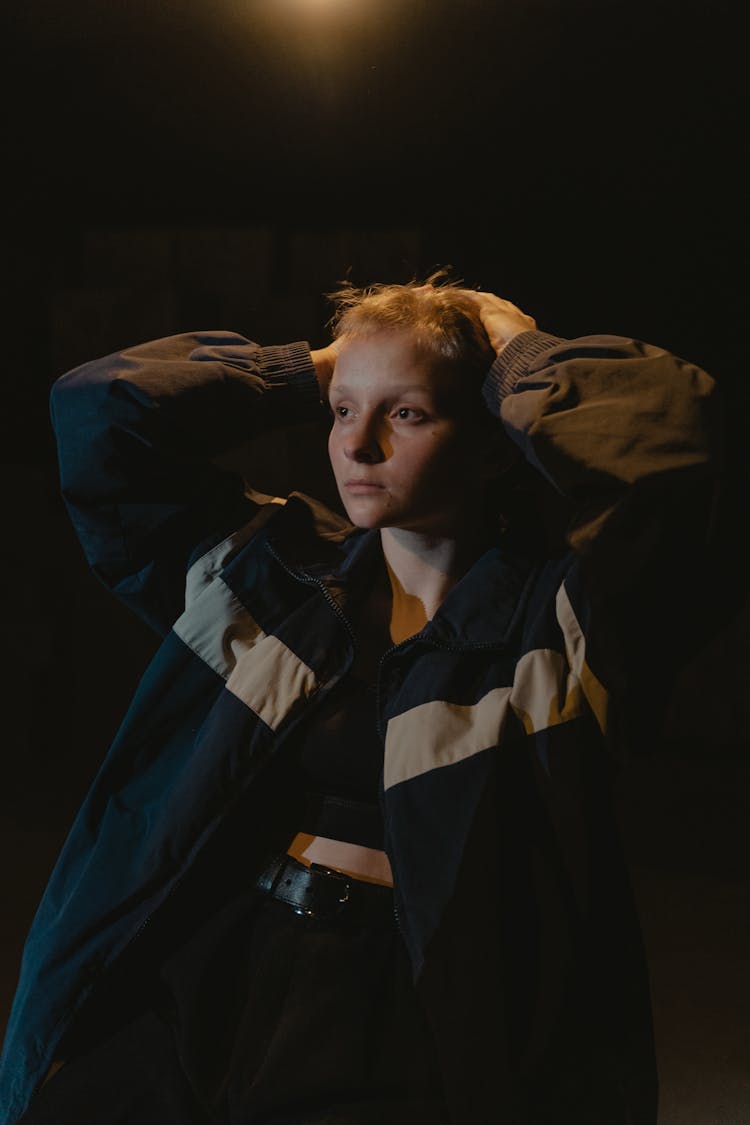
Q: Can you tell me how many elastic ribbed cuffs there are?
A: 2